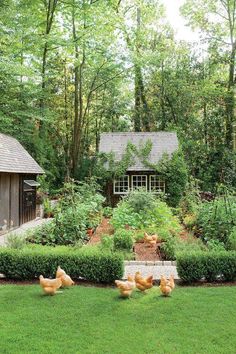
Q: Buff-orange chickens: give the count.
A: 6